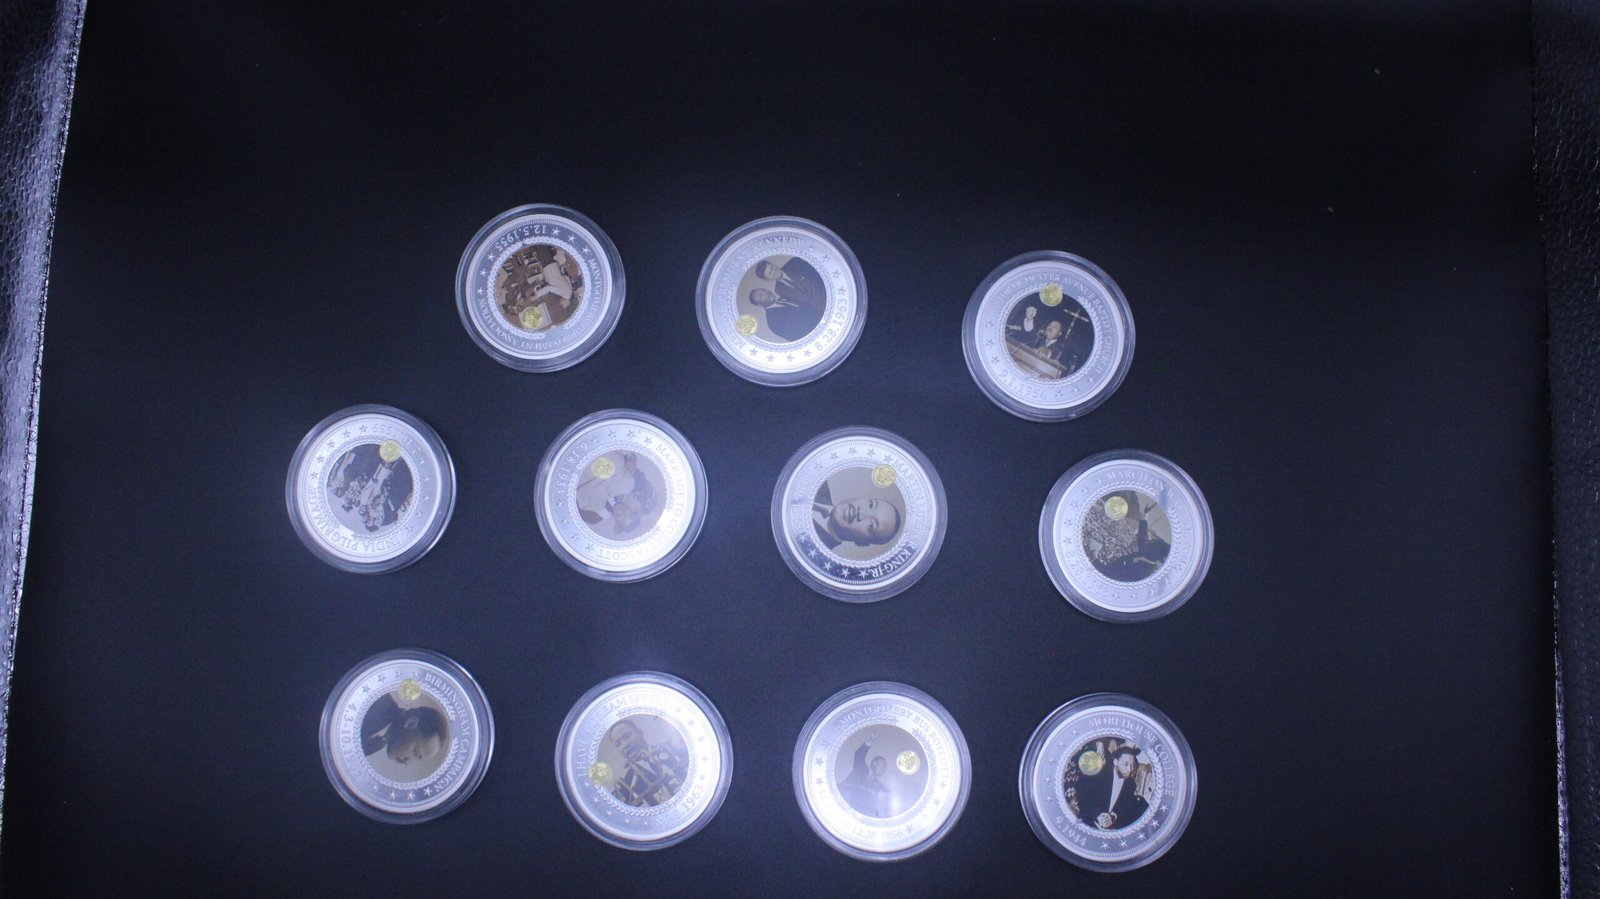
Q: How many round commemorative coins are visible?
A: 11